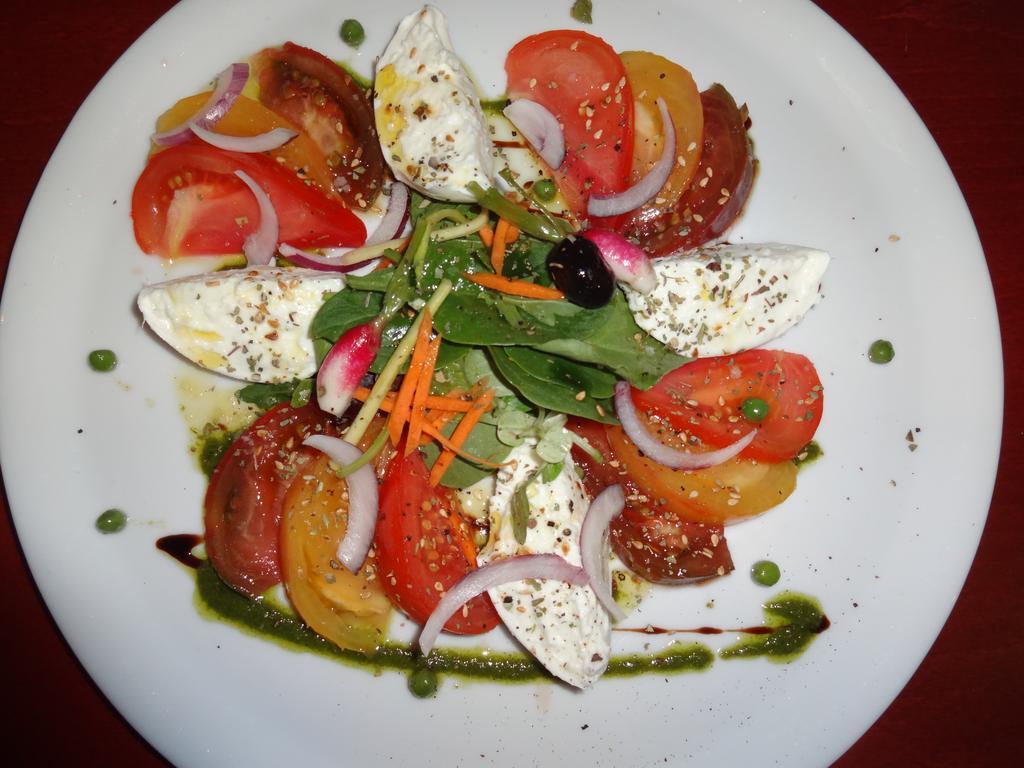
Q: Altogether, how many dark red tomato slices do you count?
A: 4